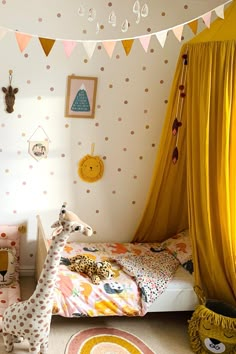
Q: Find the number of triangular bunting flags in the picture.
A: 13